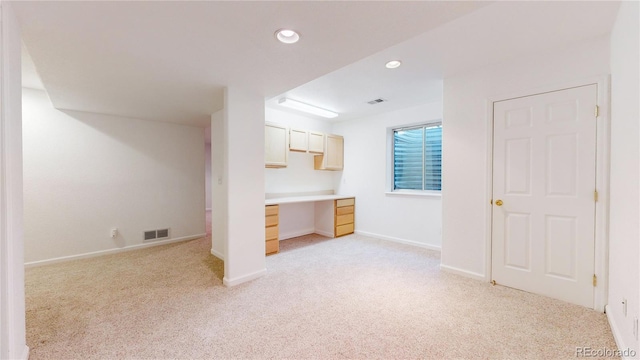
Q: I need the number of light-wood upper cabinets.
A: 4